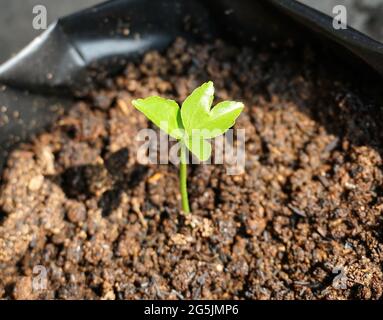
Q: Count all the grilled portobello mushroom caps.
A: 0